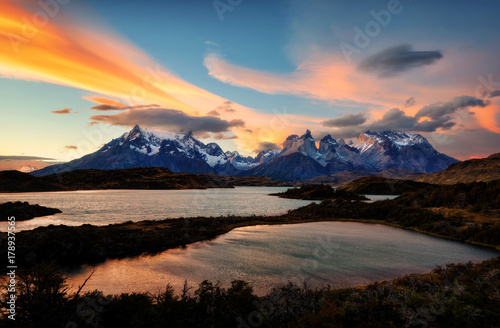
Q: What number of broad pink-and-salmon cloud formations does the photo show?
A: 2